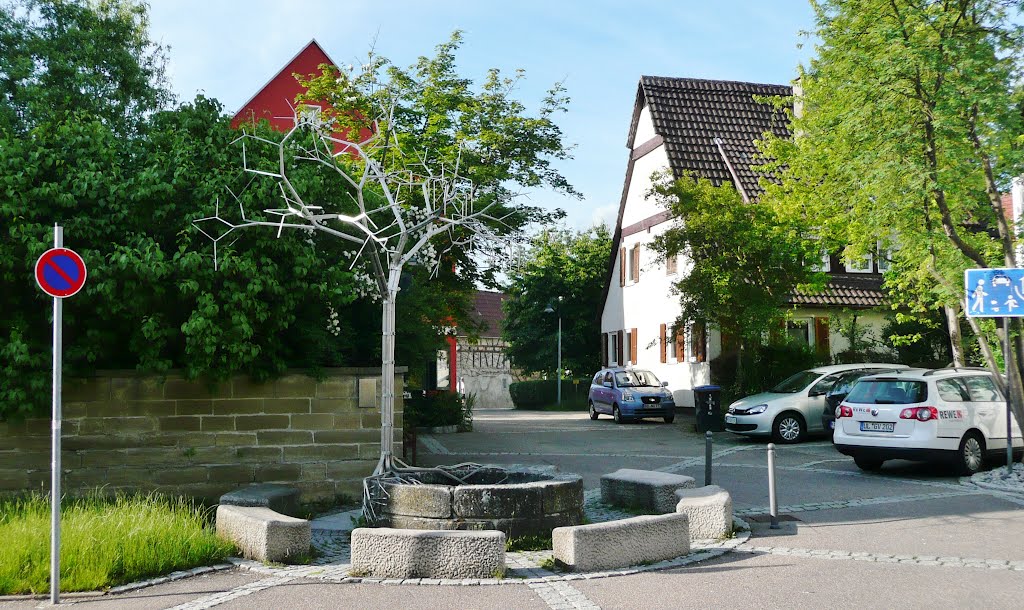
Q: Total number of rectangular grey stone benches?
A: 6